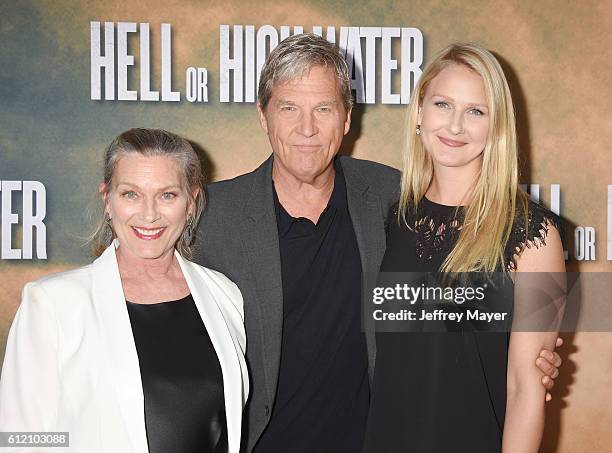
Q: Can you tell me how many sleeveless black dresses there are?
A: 1